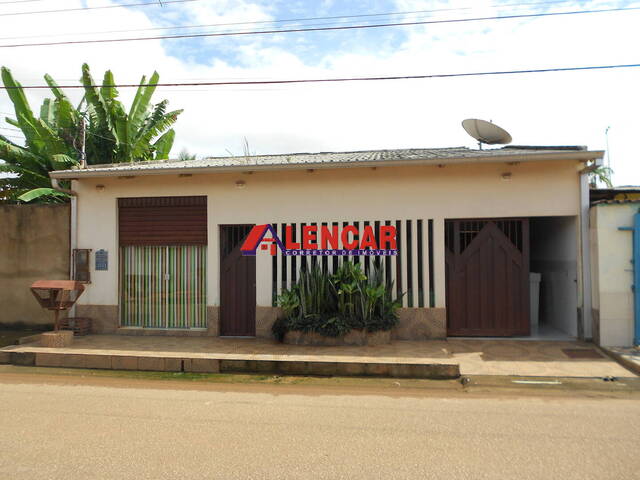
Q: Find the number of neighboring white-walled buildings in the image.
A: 1